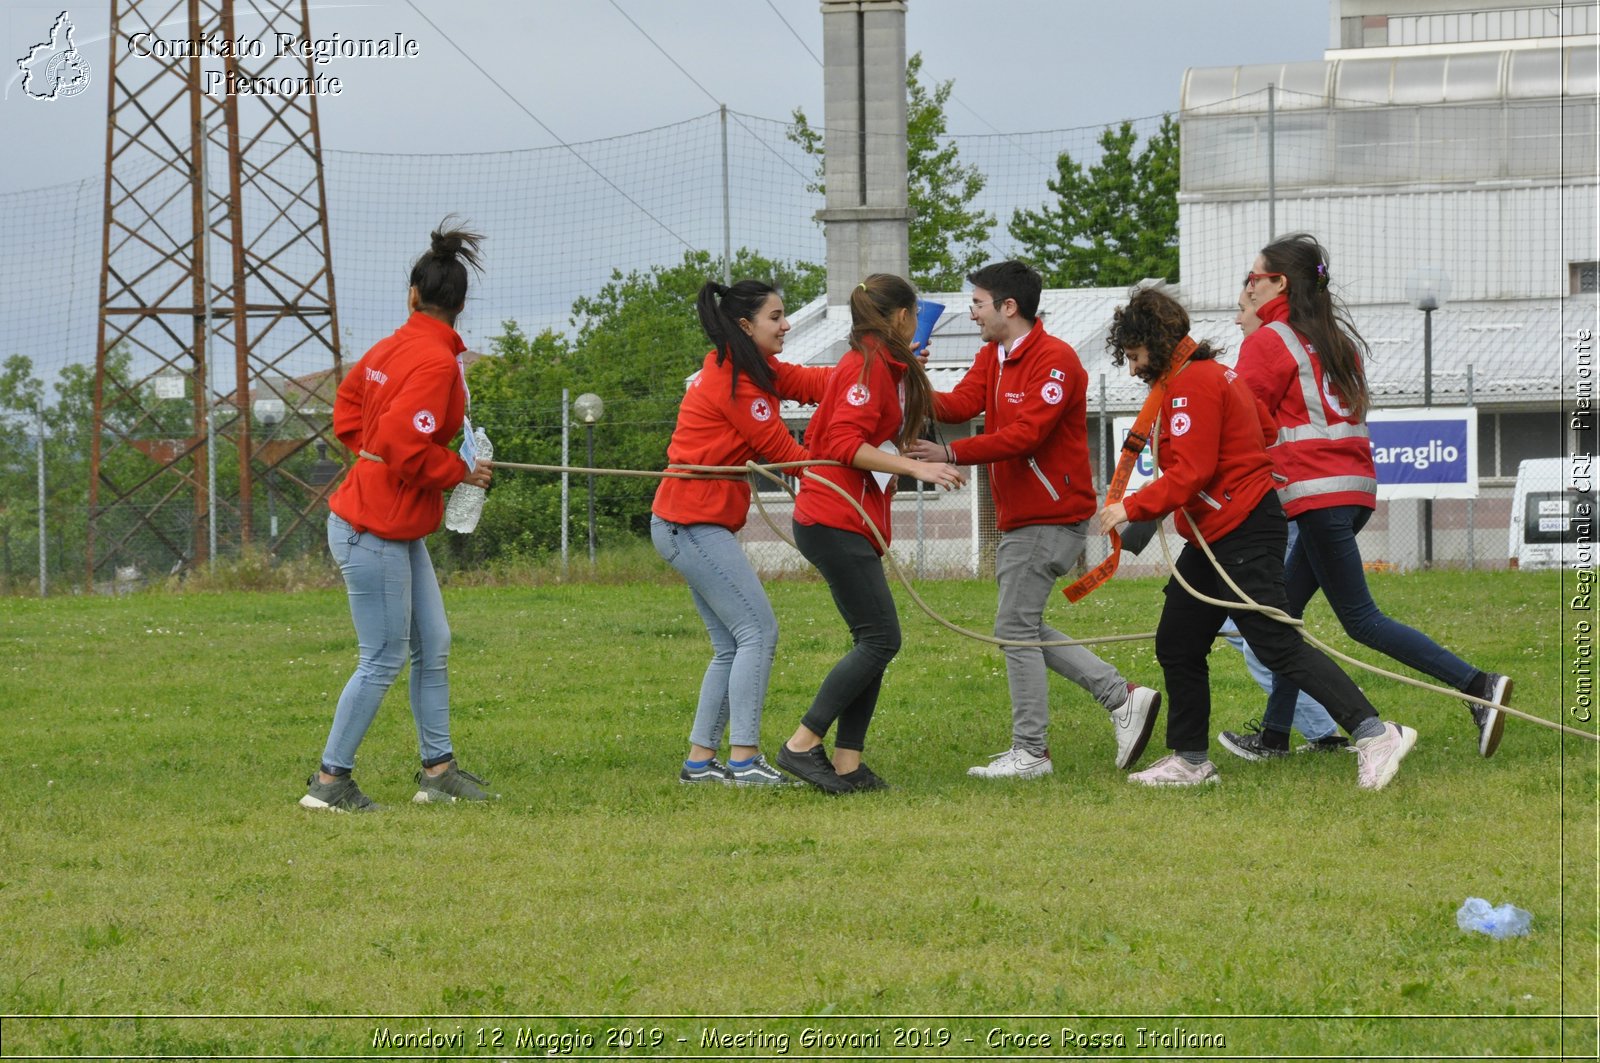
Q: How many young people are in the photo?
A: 7